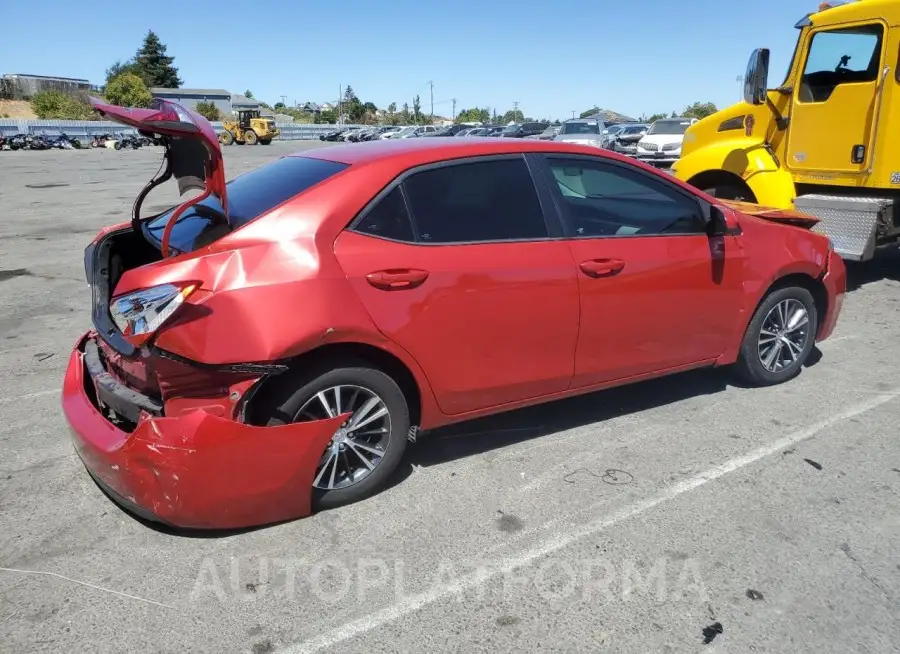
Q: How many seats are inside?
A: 5